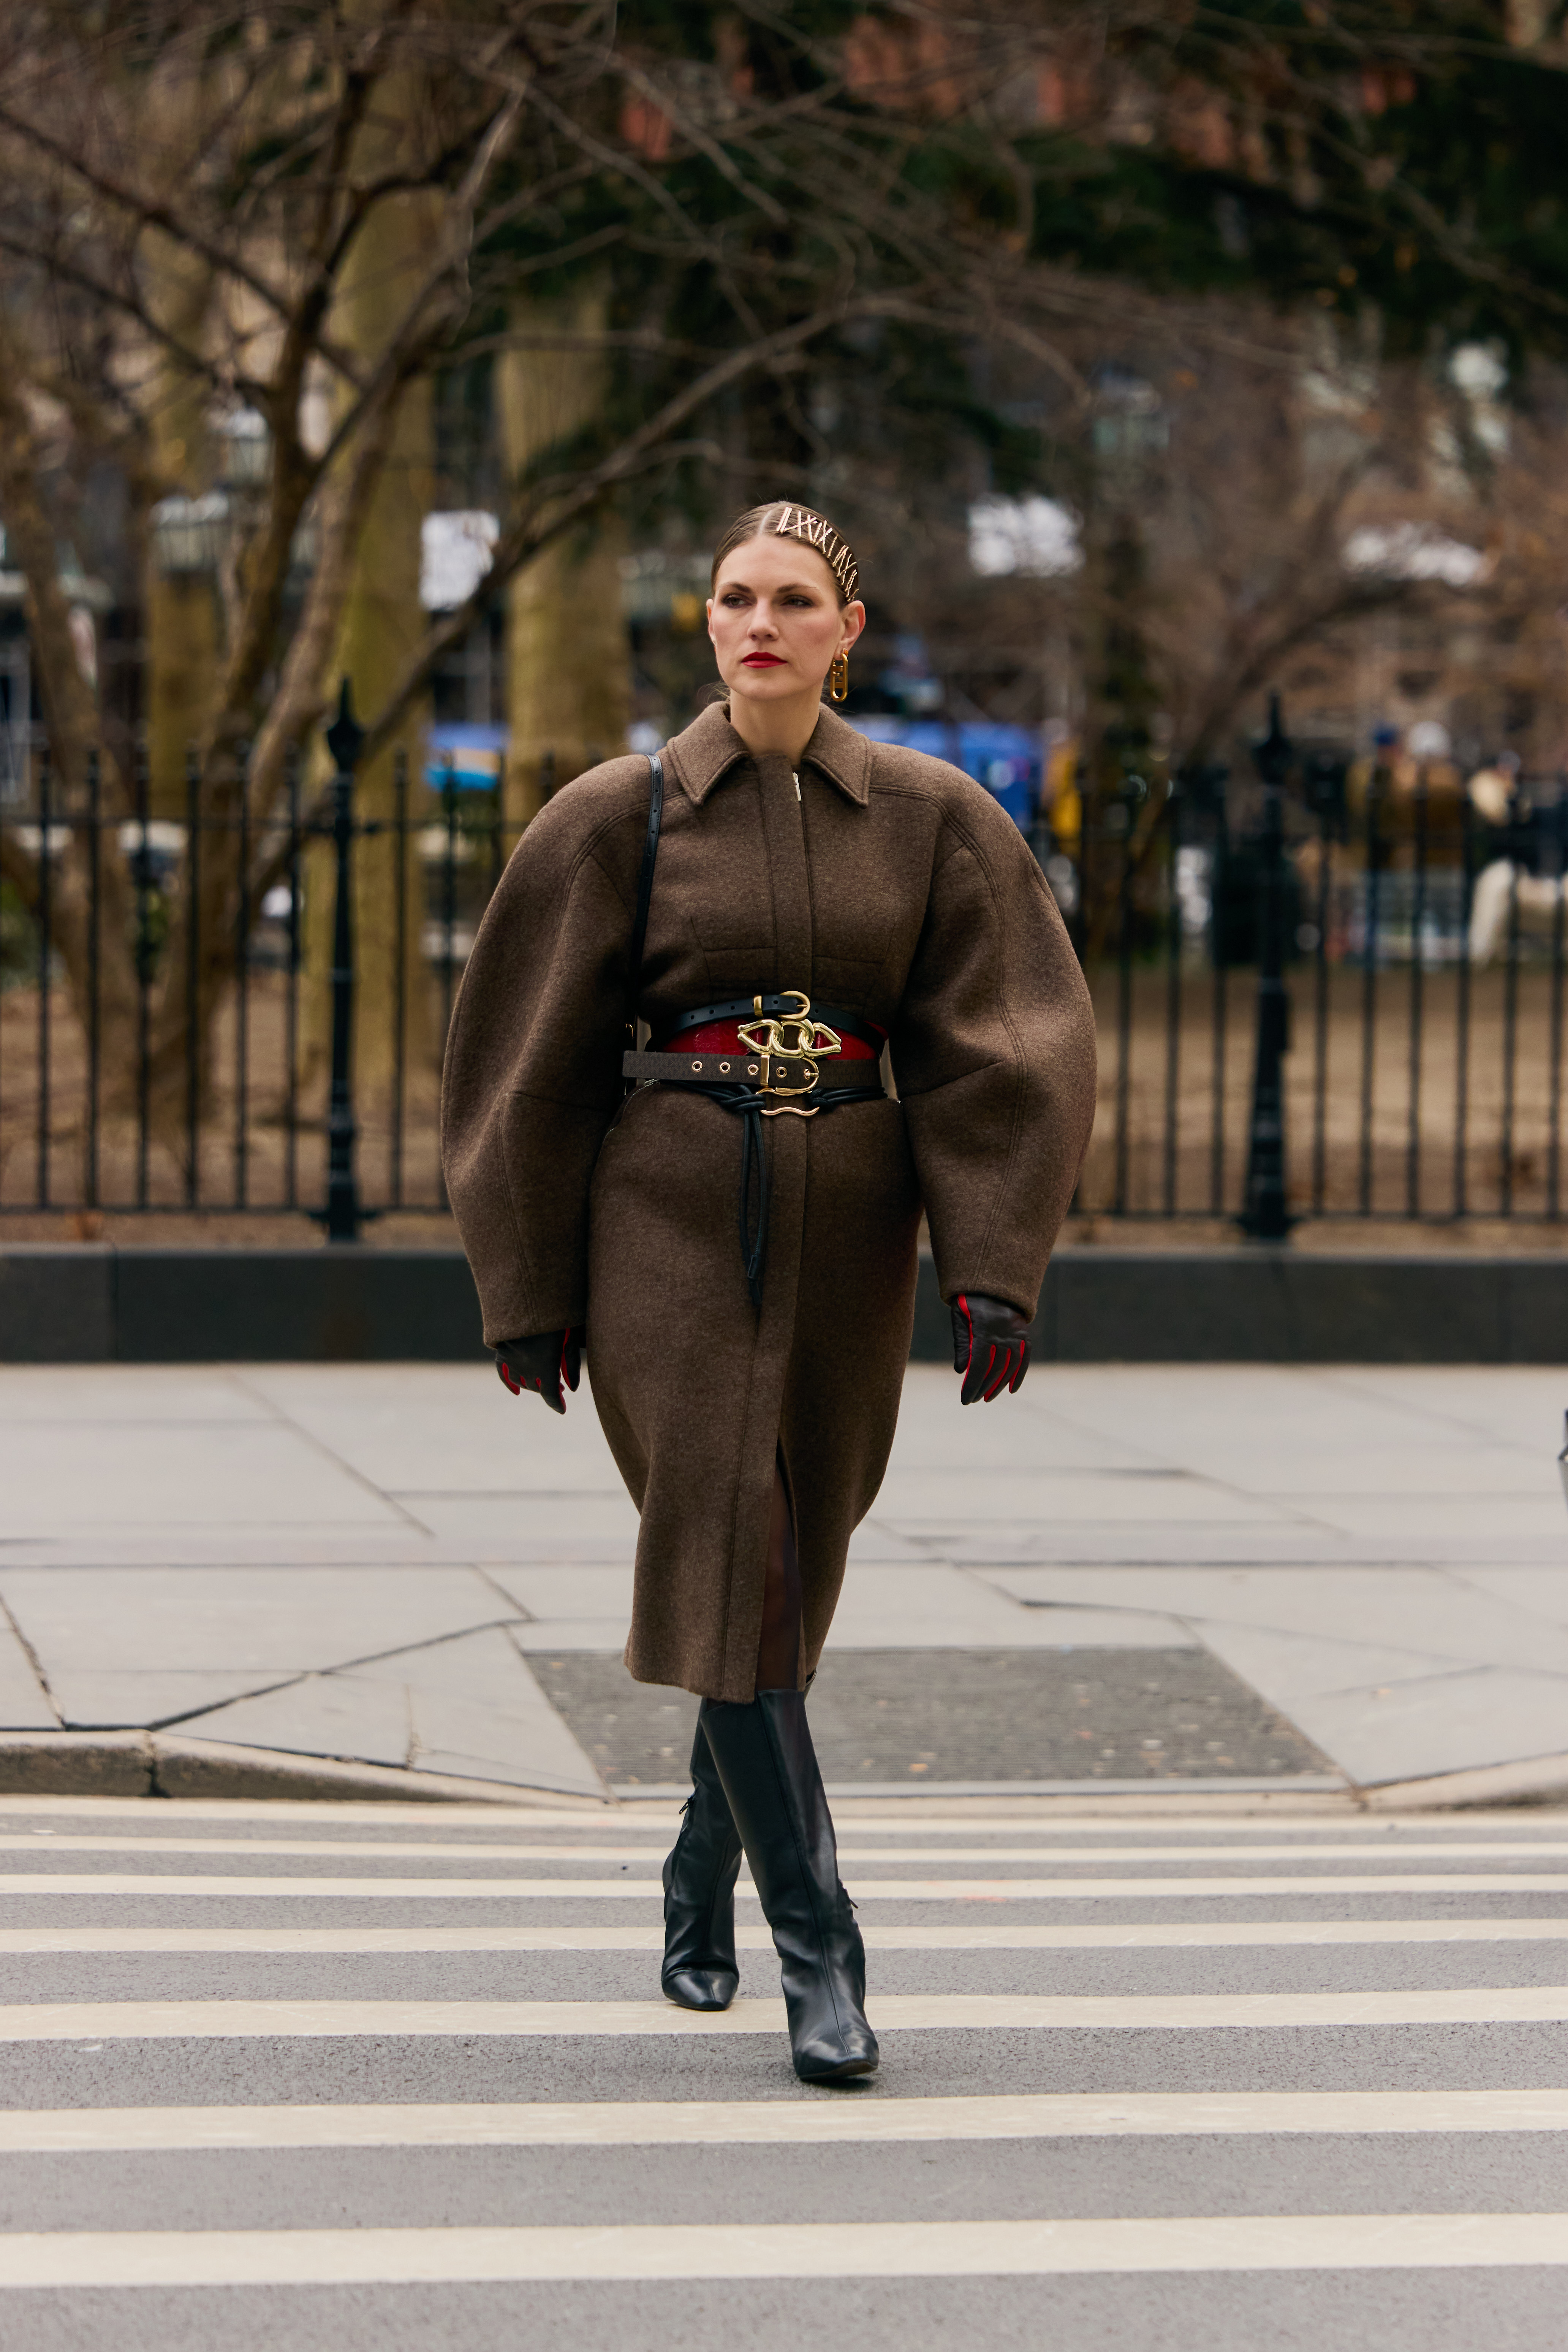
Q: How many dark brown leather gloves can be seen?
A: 2